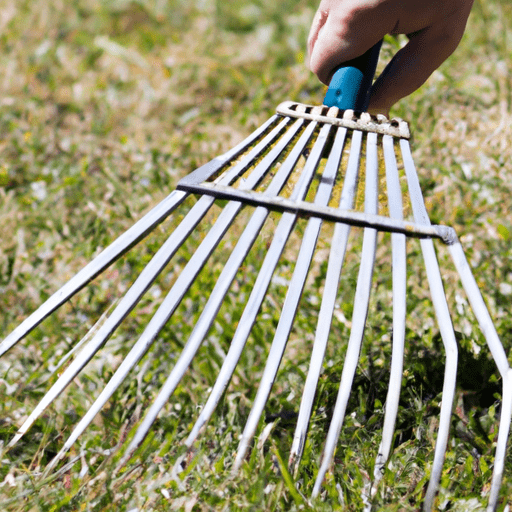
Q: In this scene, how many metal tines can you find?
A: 11